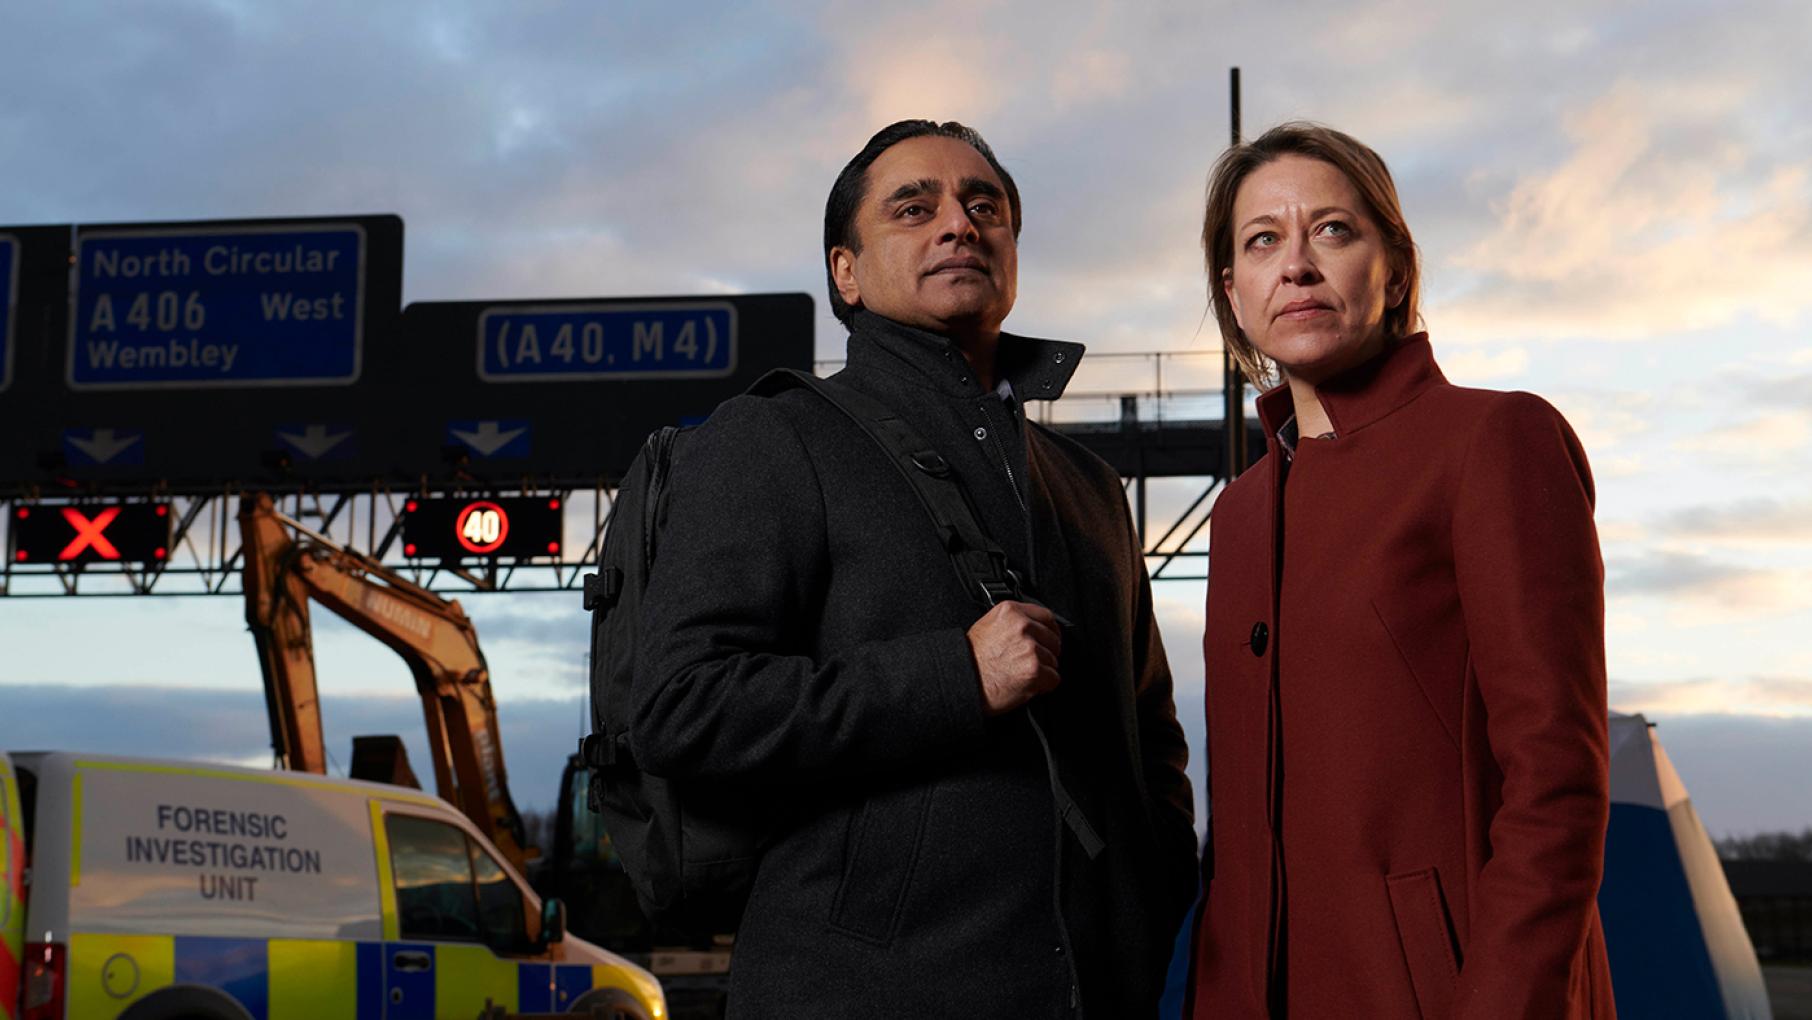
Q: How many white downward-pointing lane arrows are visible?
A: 3